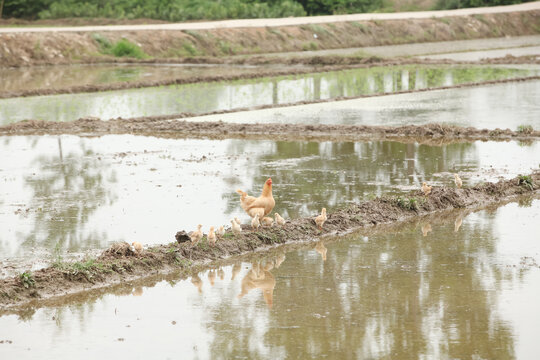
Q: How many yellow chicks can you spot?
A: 12